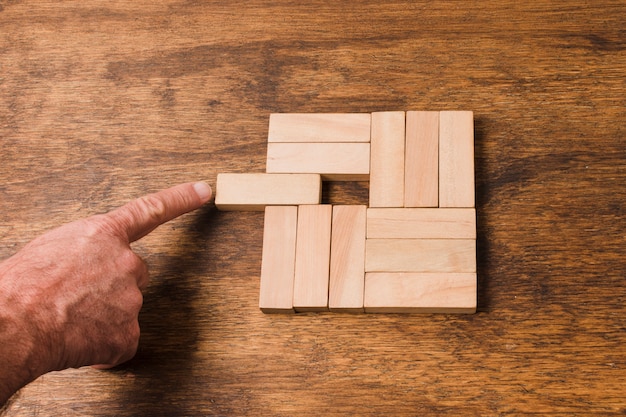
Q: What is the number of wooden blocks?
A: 12